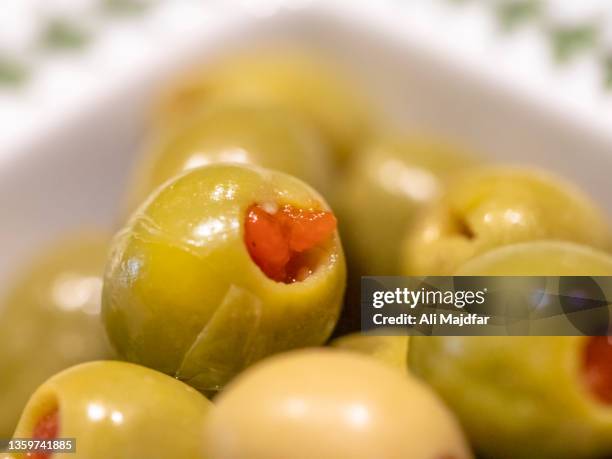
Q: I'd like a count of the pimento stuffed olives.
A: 3